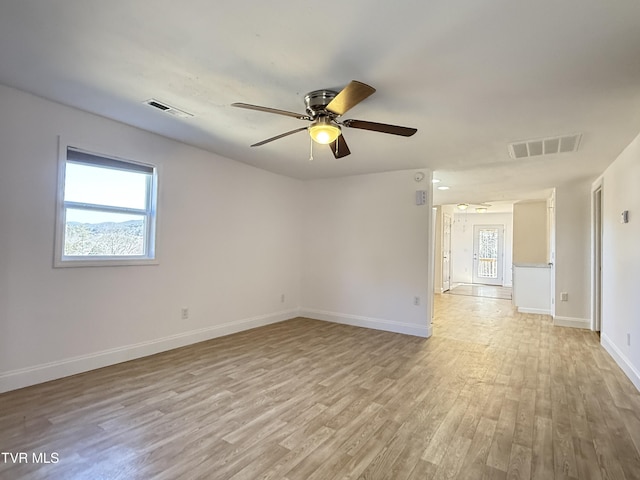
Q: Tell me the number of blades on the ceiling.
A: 5